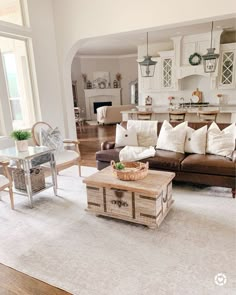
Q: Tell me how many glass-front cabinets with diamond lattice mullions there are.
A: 2